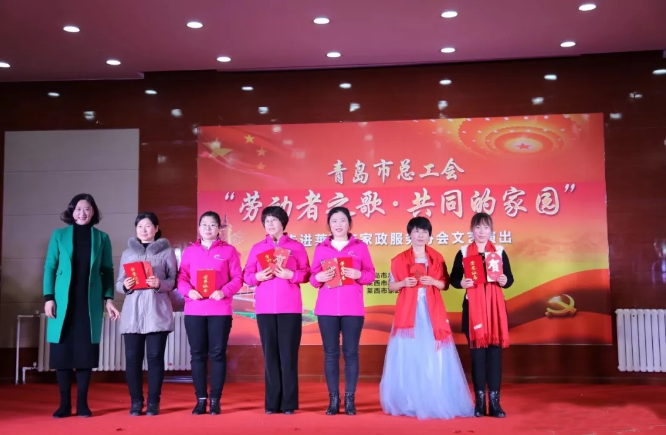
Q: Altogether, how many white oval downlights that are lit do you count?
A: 11